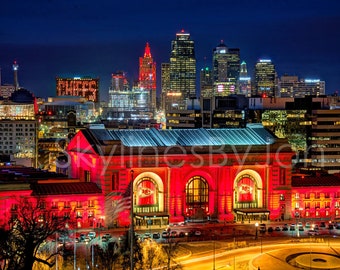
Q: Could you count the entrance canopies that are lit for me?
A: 2